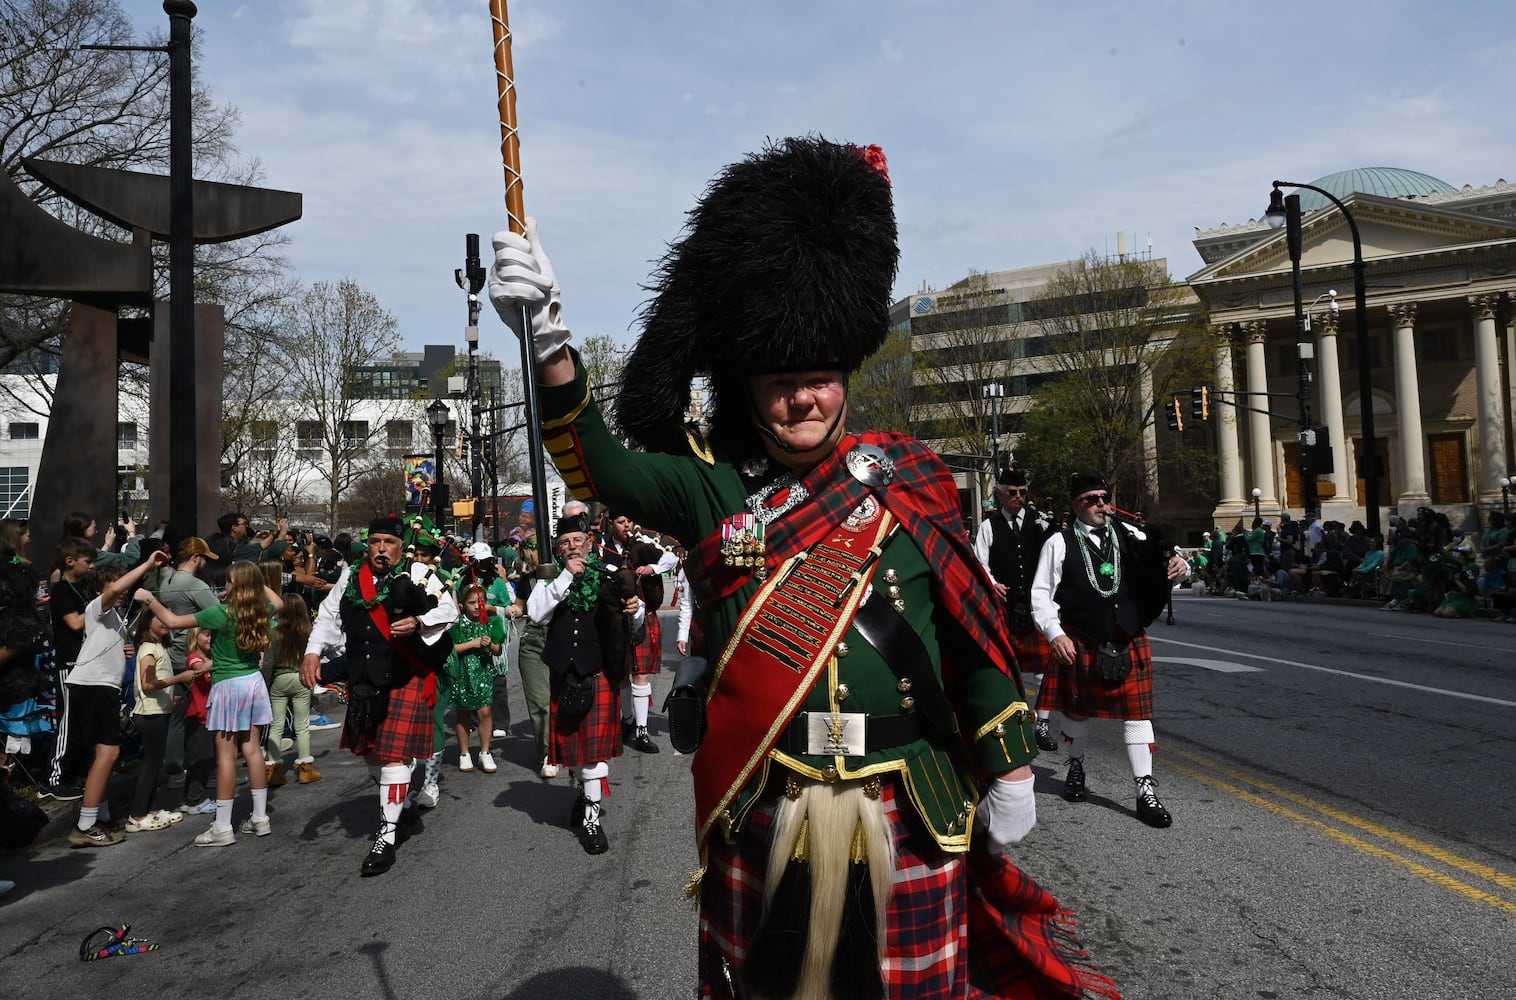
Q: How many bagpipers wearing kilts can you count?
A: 5